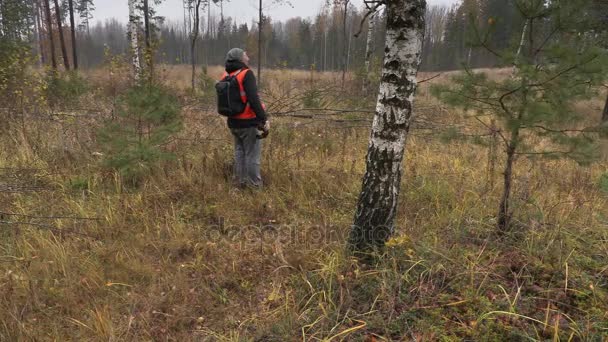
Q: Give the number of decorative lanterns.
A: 0